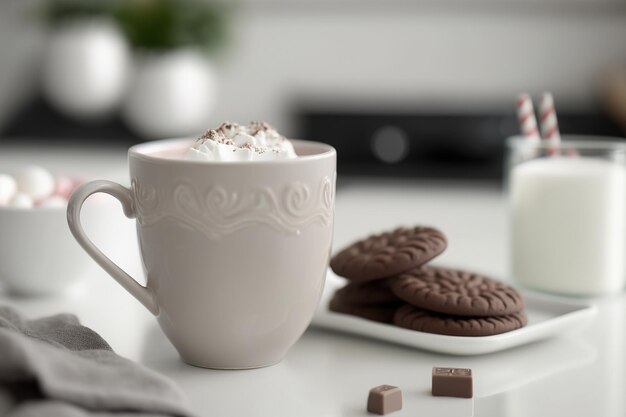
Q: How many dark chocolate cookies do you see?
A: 5